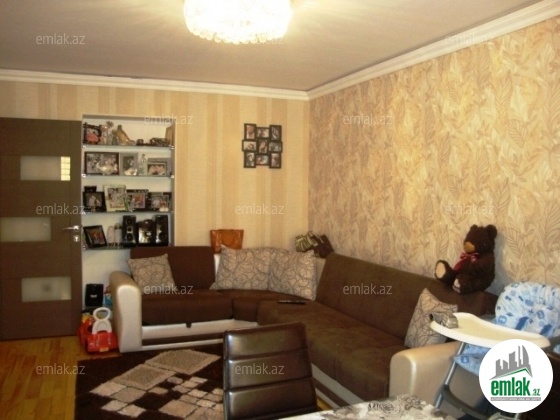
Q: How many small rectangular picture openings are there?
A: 9